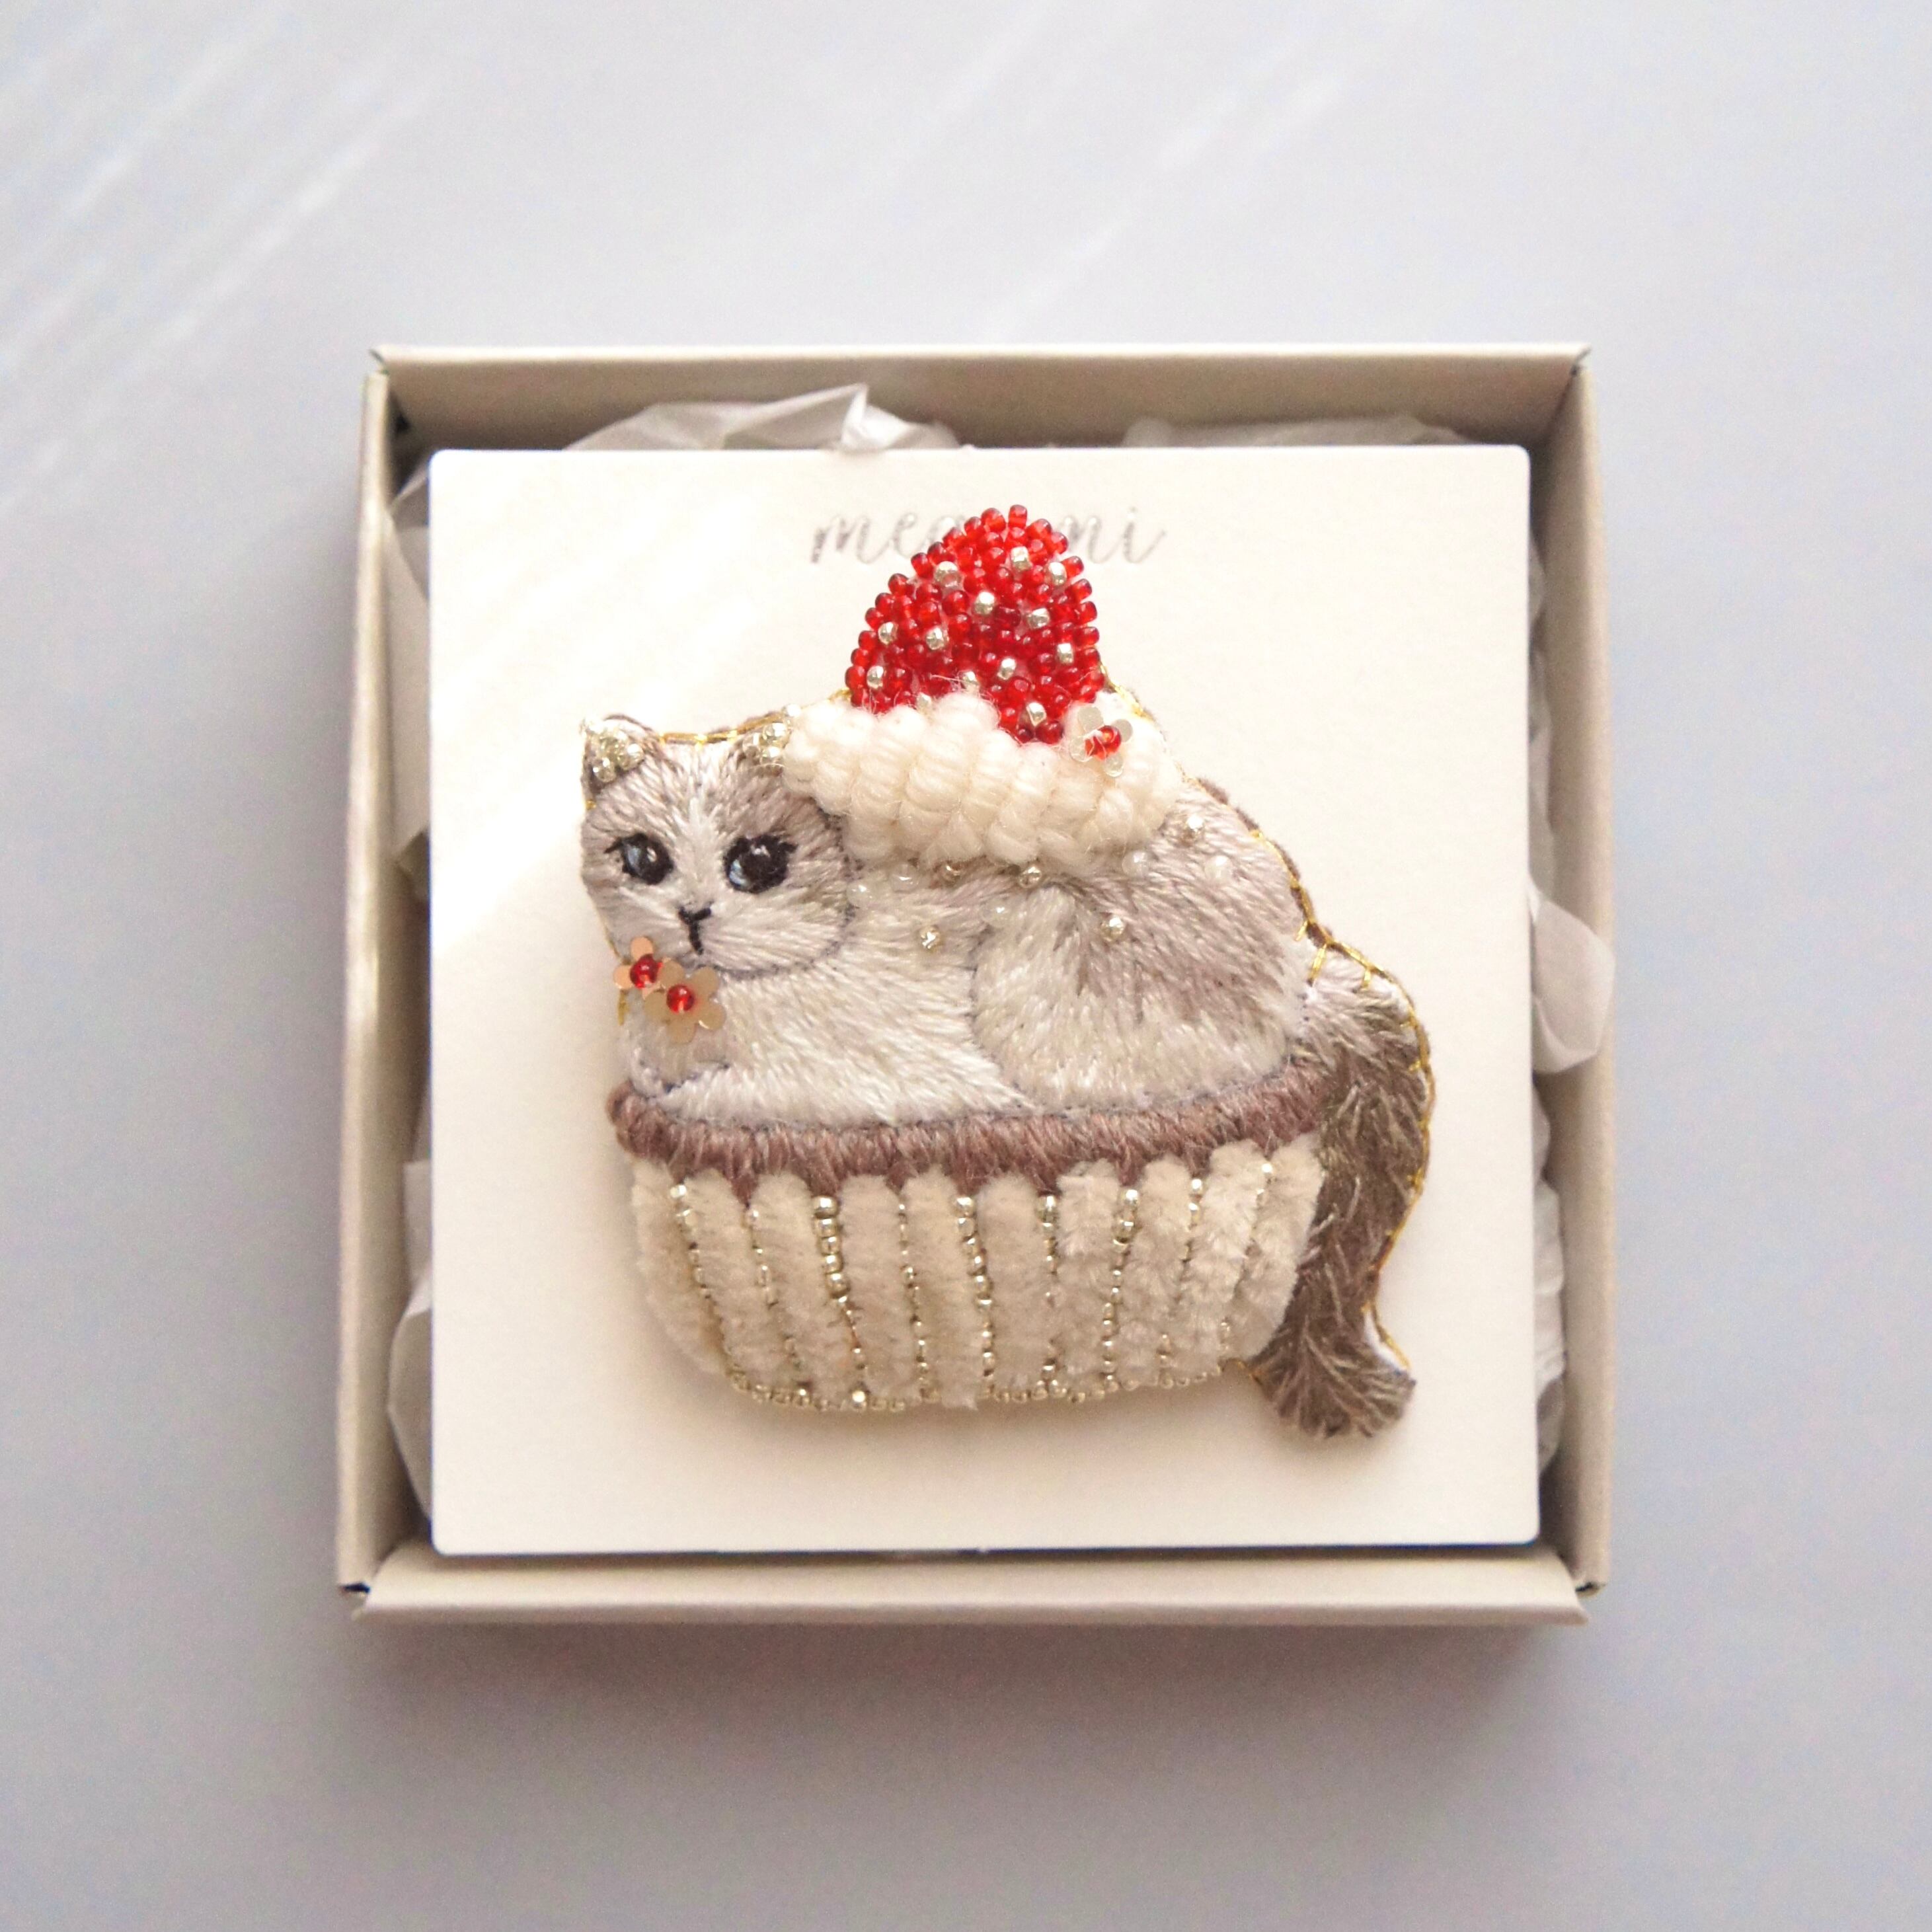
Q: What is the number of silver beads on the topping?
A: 13